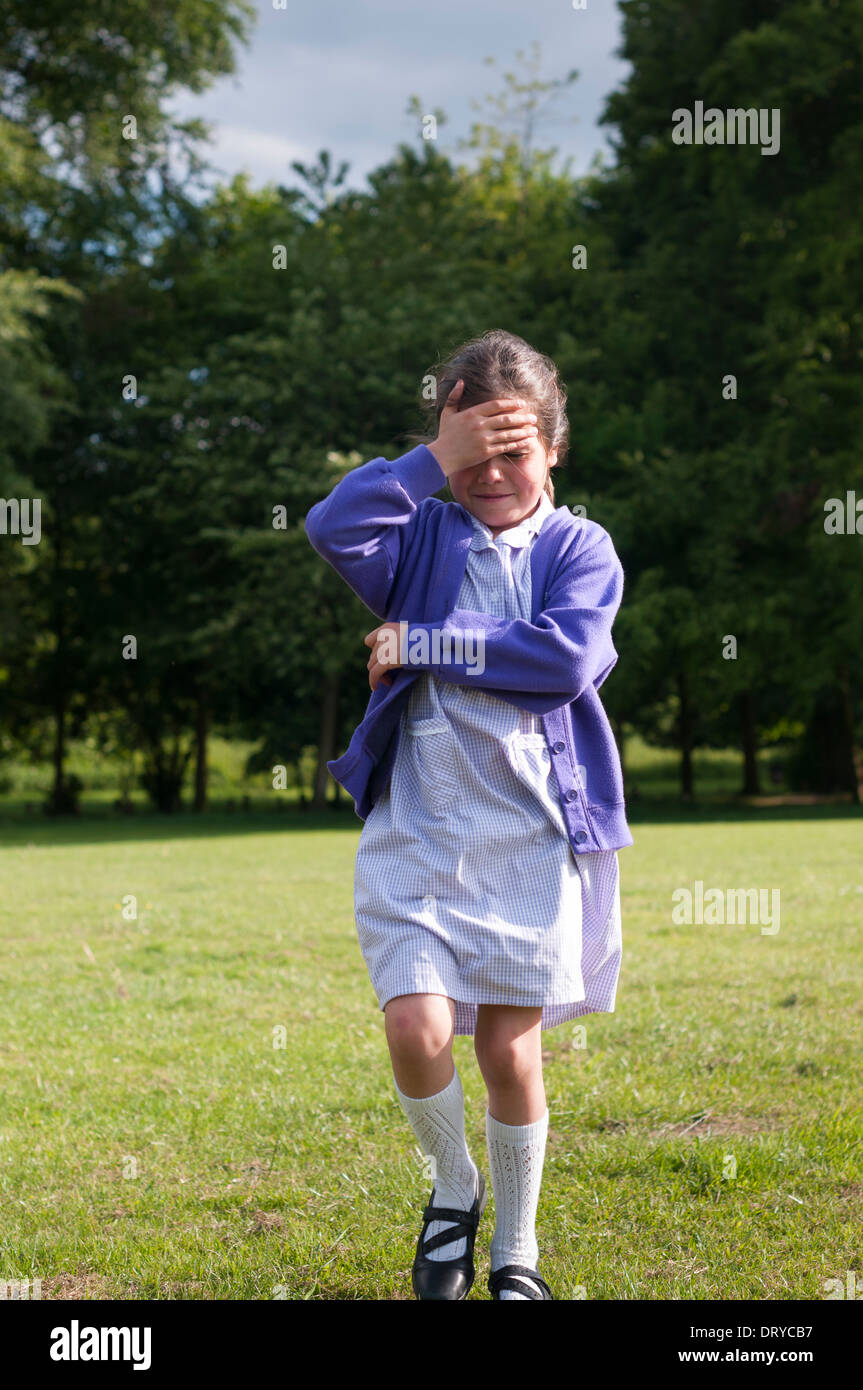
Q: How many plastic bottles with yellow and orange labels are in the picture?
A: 0